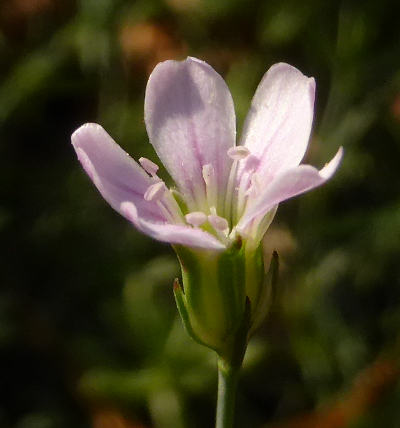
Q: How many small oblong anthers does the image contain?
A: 5